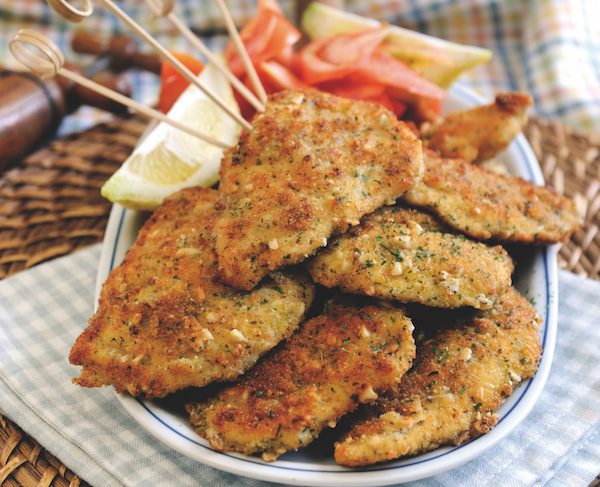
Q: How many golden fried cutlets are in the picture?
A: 7